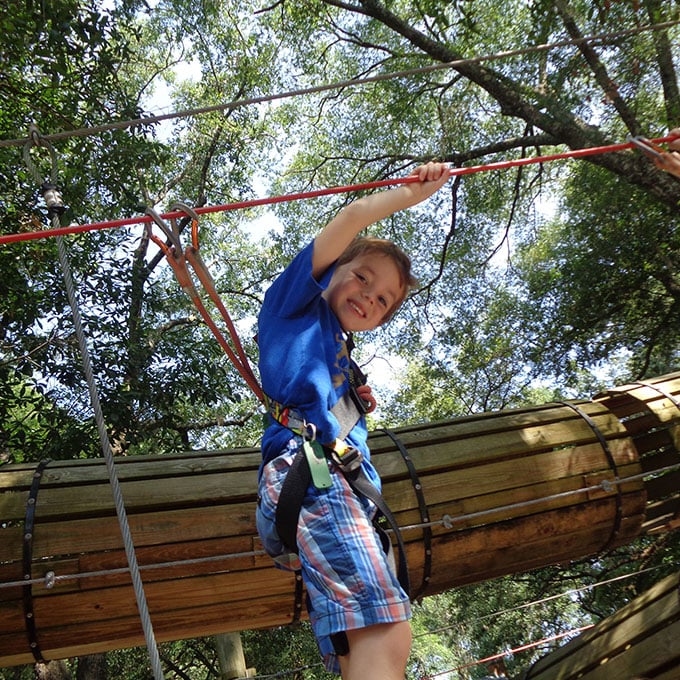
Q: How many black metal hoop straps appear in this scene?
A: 5